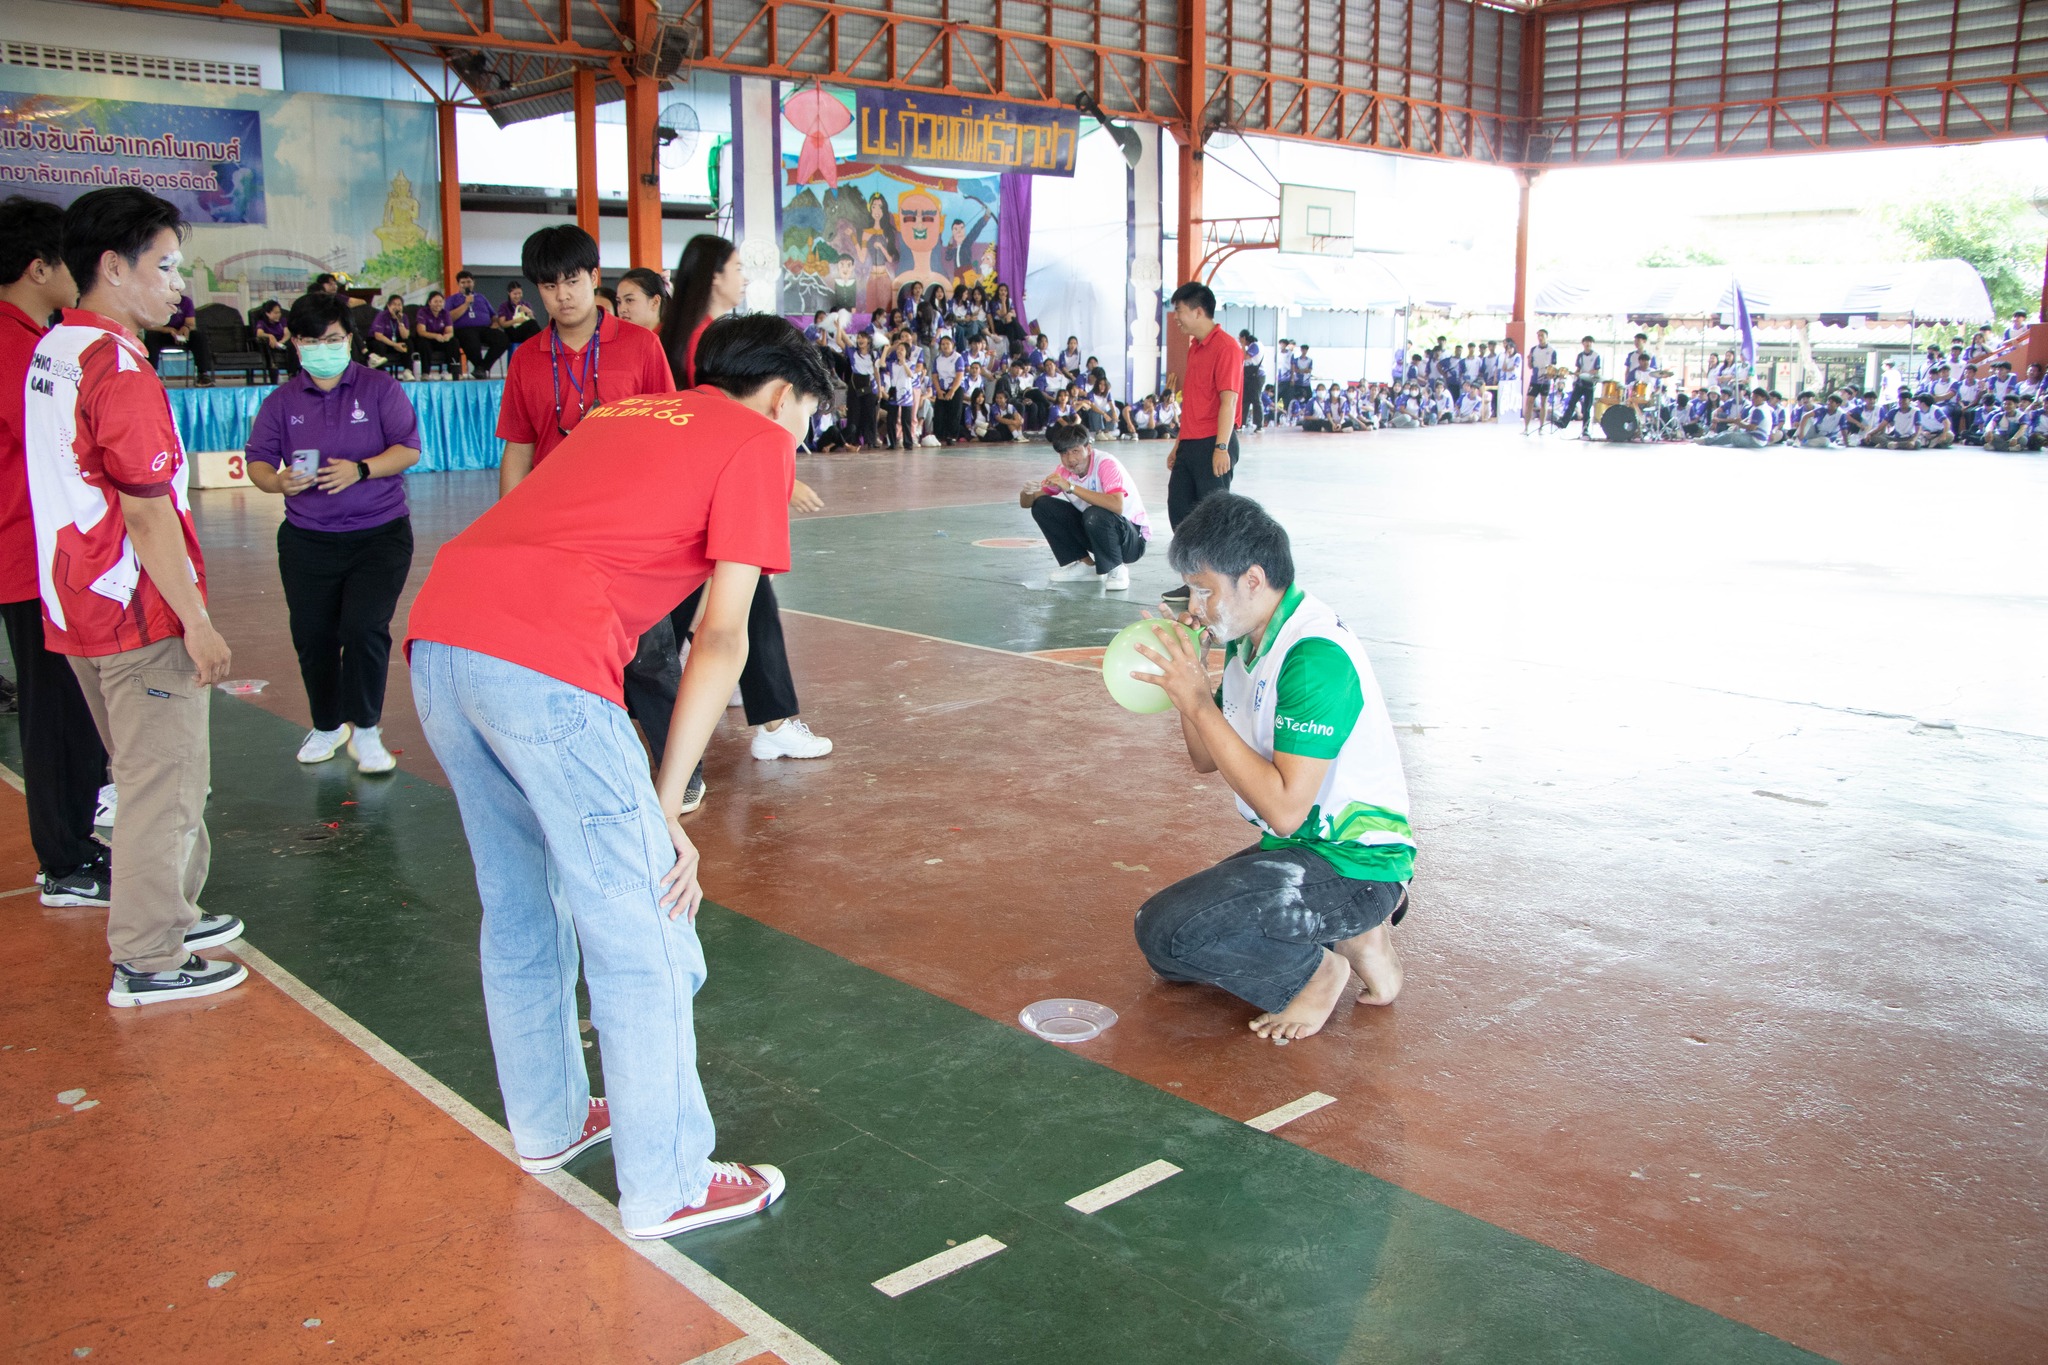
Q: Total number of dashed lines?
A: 3